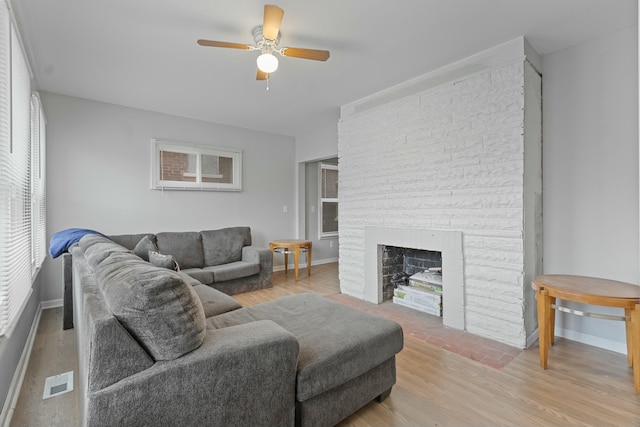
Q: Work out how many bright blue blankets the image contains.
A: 1